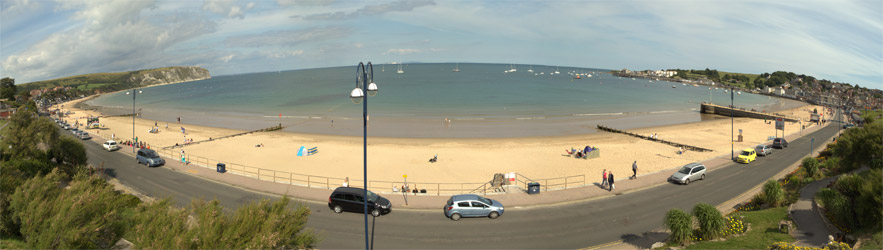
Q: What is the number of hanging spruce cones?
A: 0